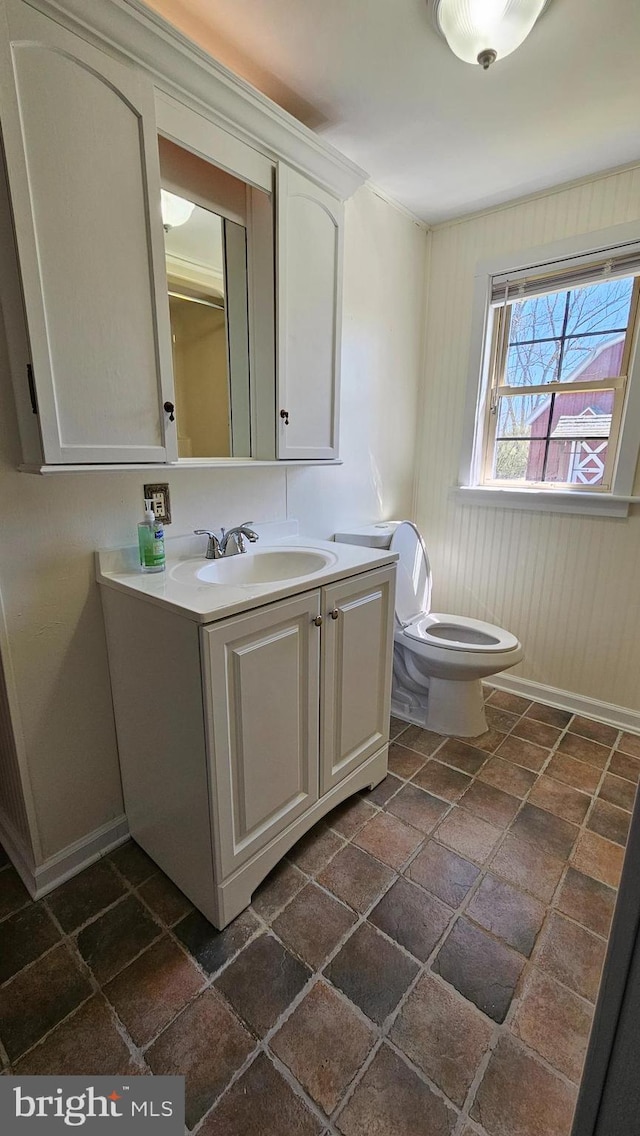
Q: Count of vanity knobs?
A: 2